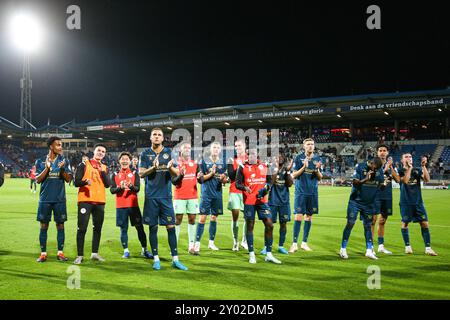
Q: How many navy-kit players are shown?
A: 8